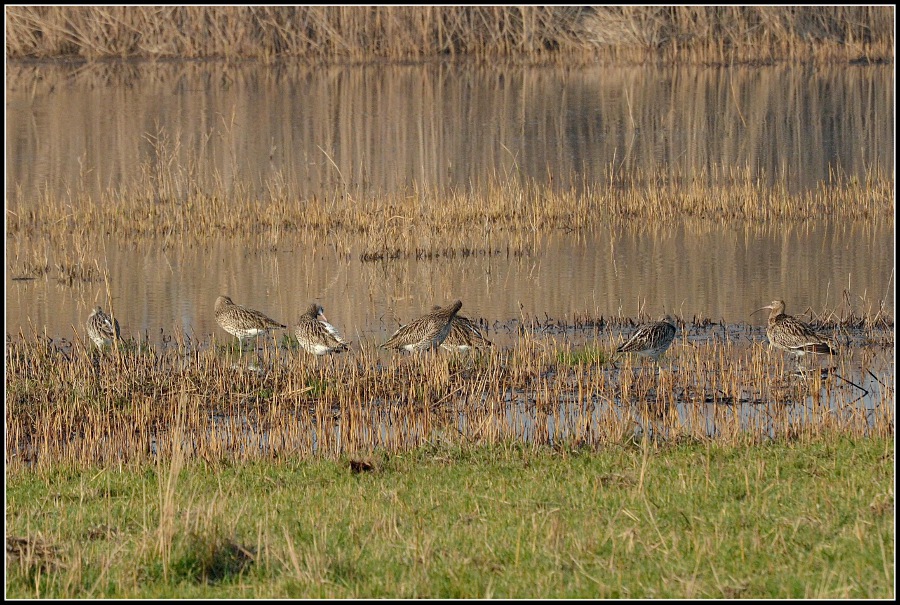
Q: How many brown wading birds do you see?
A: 7